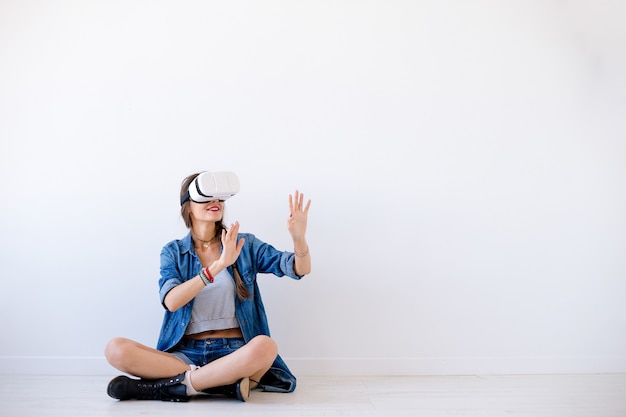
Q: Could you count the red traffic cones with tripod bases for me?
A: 0